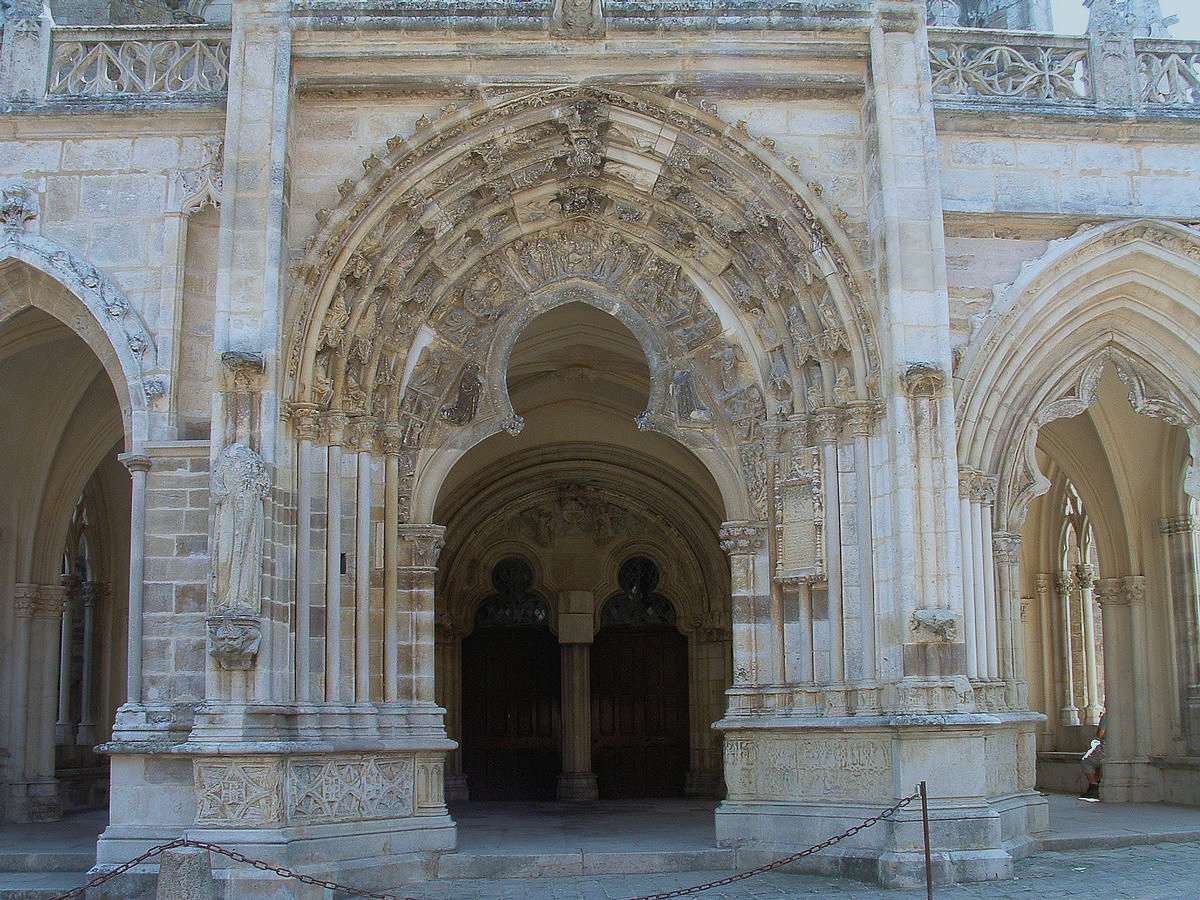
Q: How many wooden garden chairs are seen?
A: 0